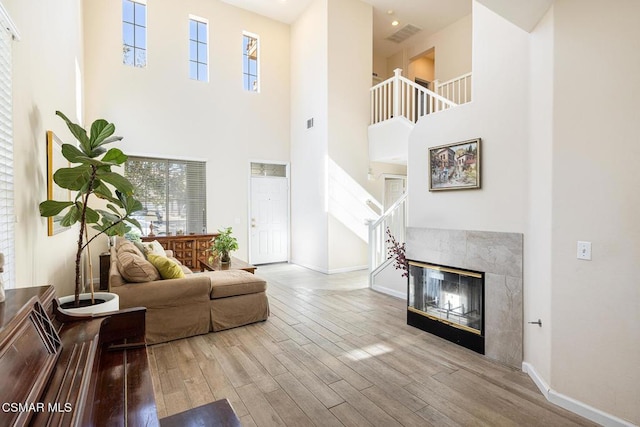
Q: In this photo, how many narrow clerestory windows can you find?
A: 3